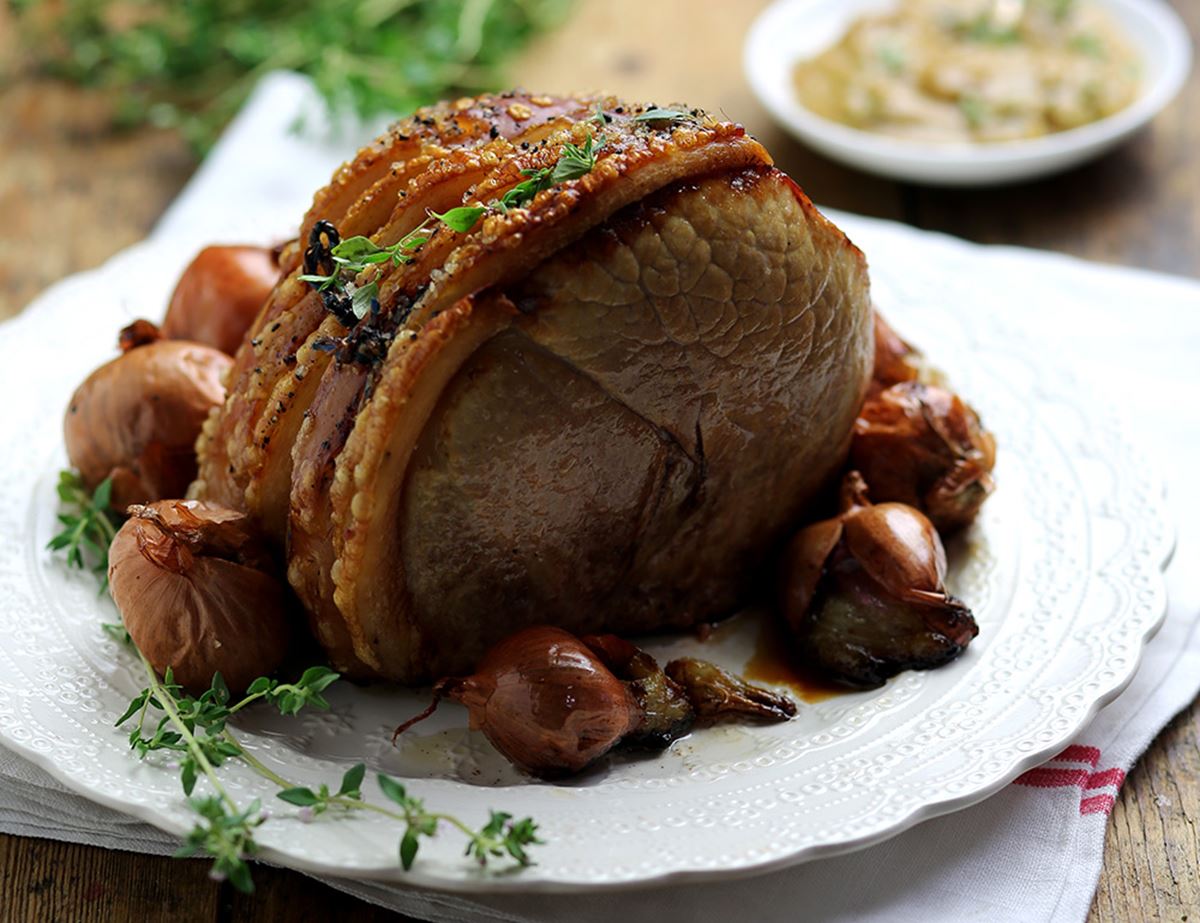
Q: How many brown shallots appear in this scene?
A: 7